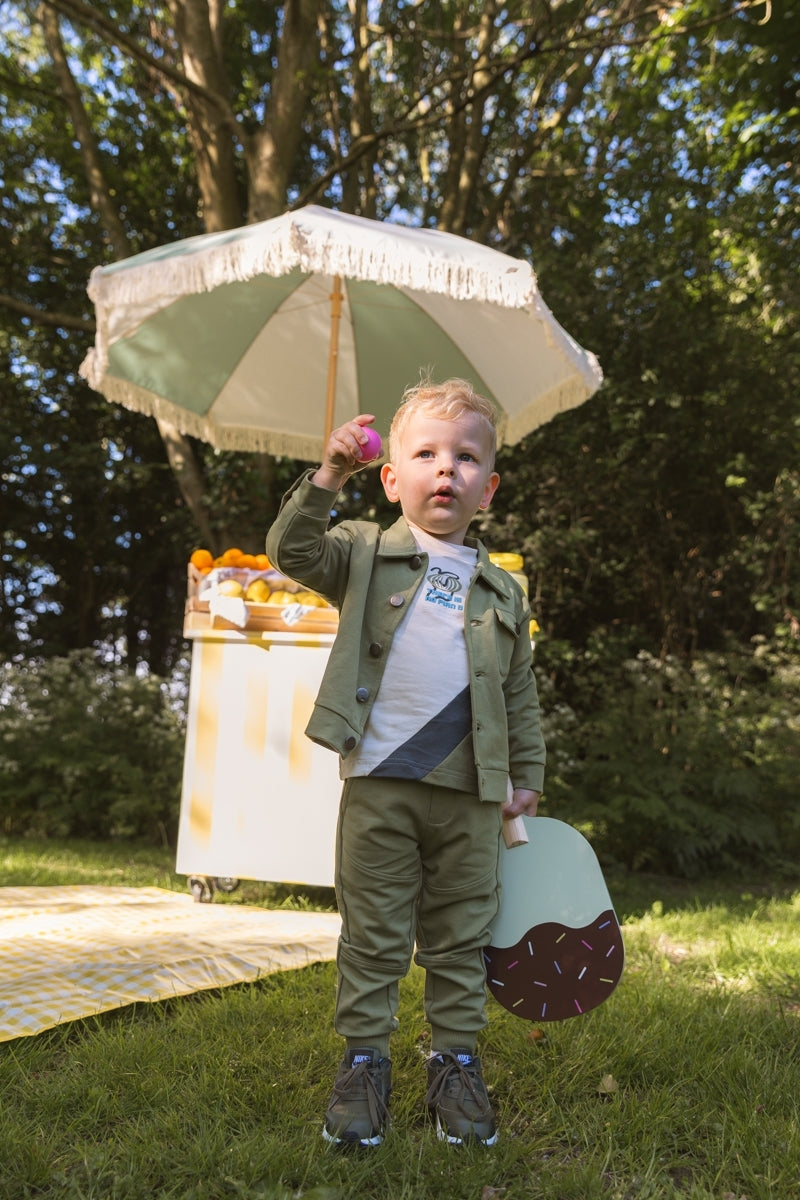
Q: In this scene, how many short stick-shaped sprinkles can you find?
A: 15